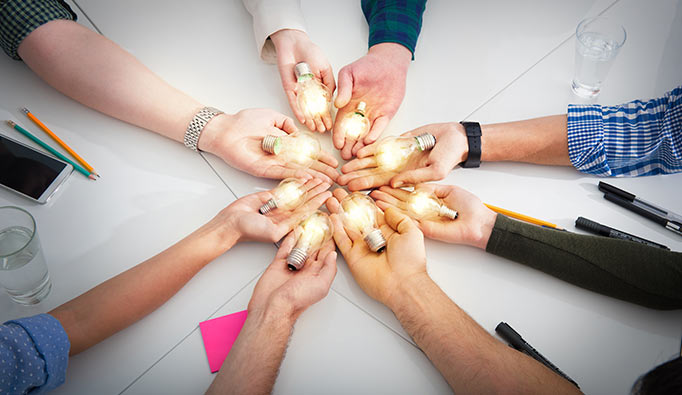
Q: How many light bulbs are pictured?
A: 8